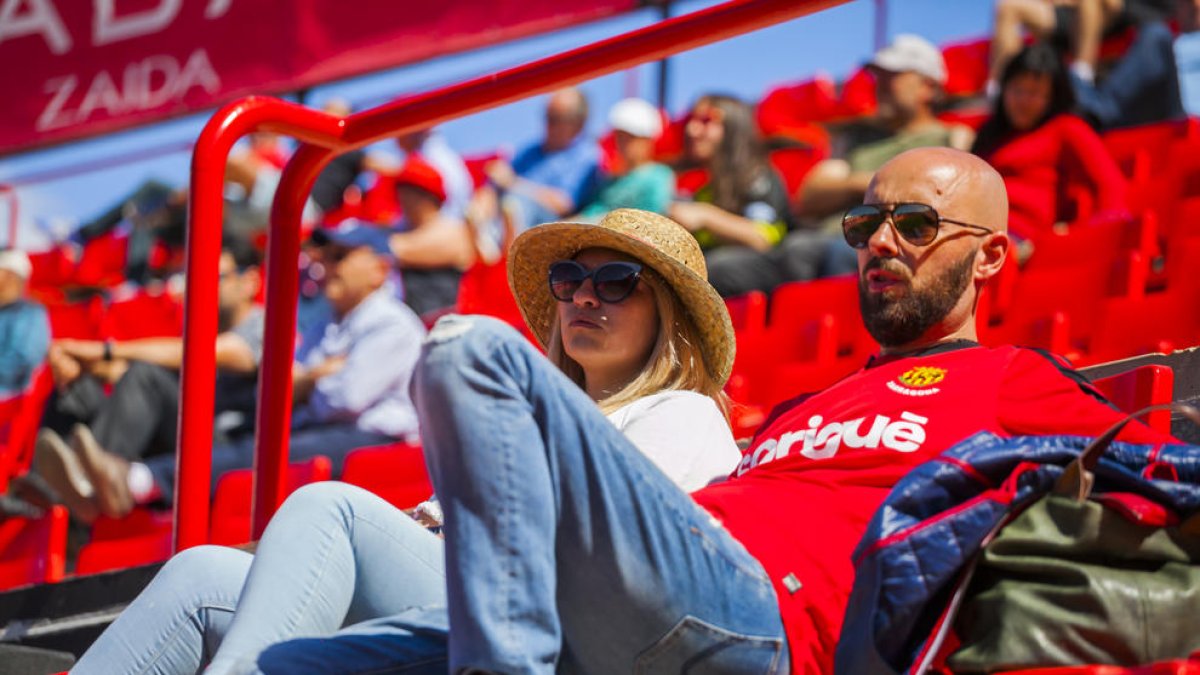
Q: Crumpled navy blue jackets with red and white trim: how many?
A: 1